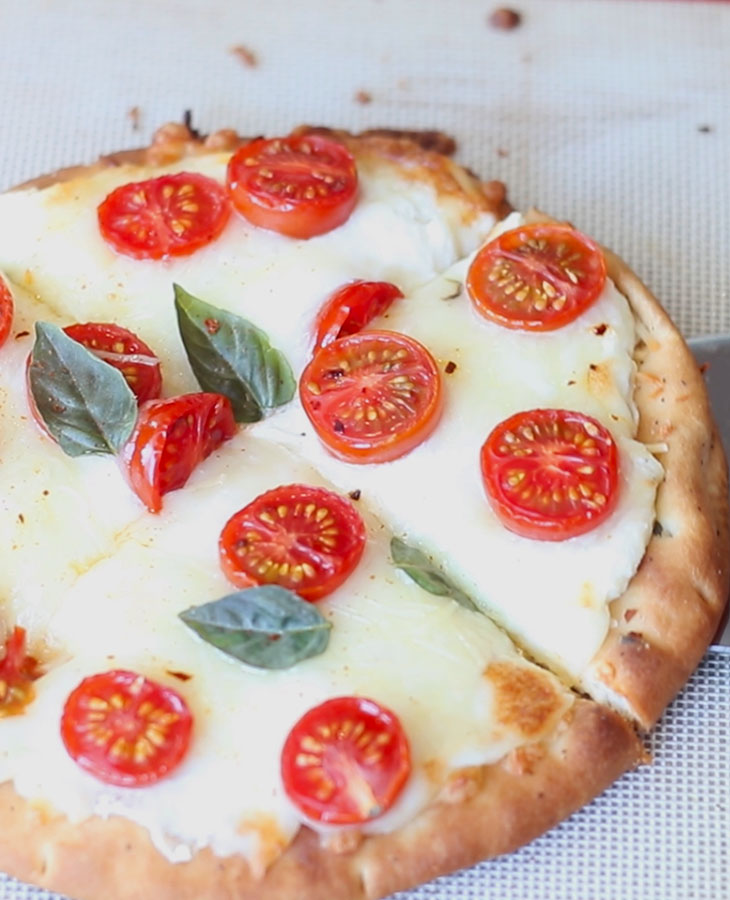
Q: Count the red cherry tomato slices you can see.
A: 13